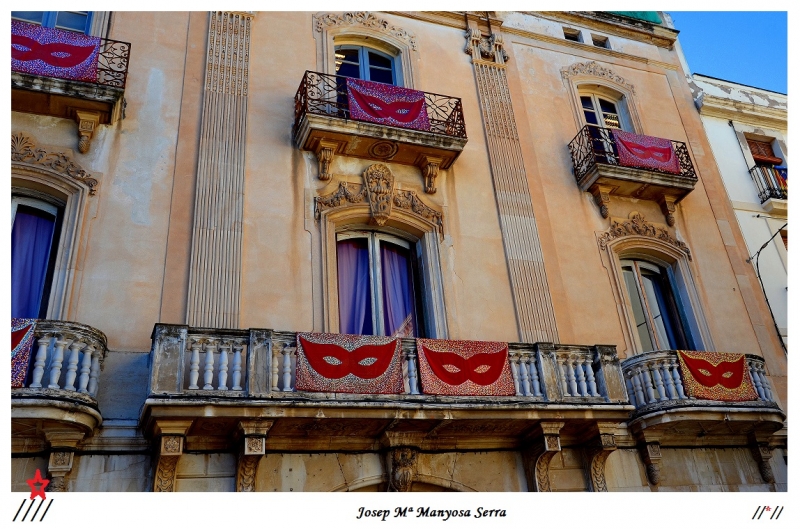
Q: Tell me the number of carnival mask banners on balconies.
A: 7